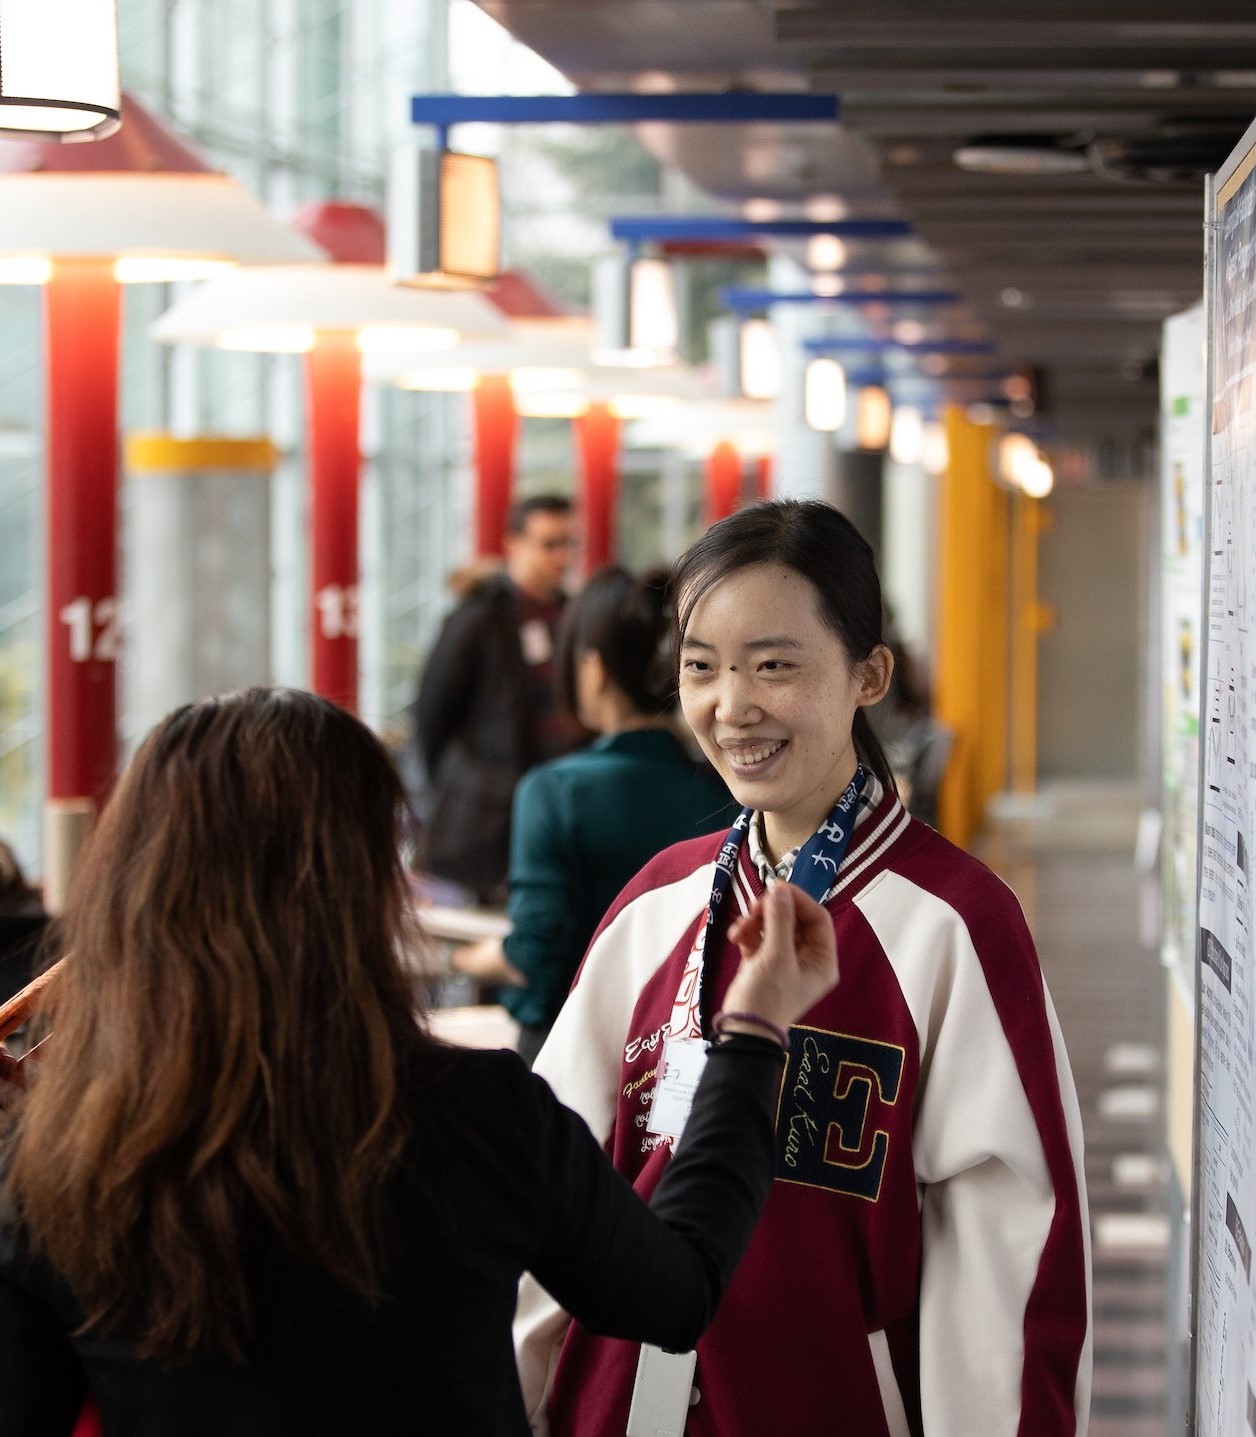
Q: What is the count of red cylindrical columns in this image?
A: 6